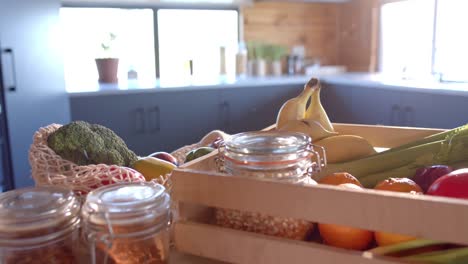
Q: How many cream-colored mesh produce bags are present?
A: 1